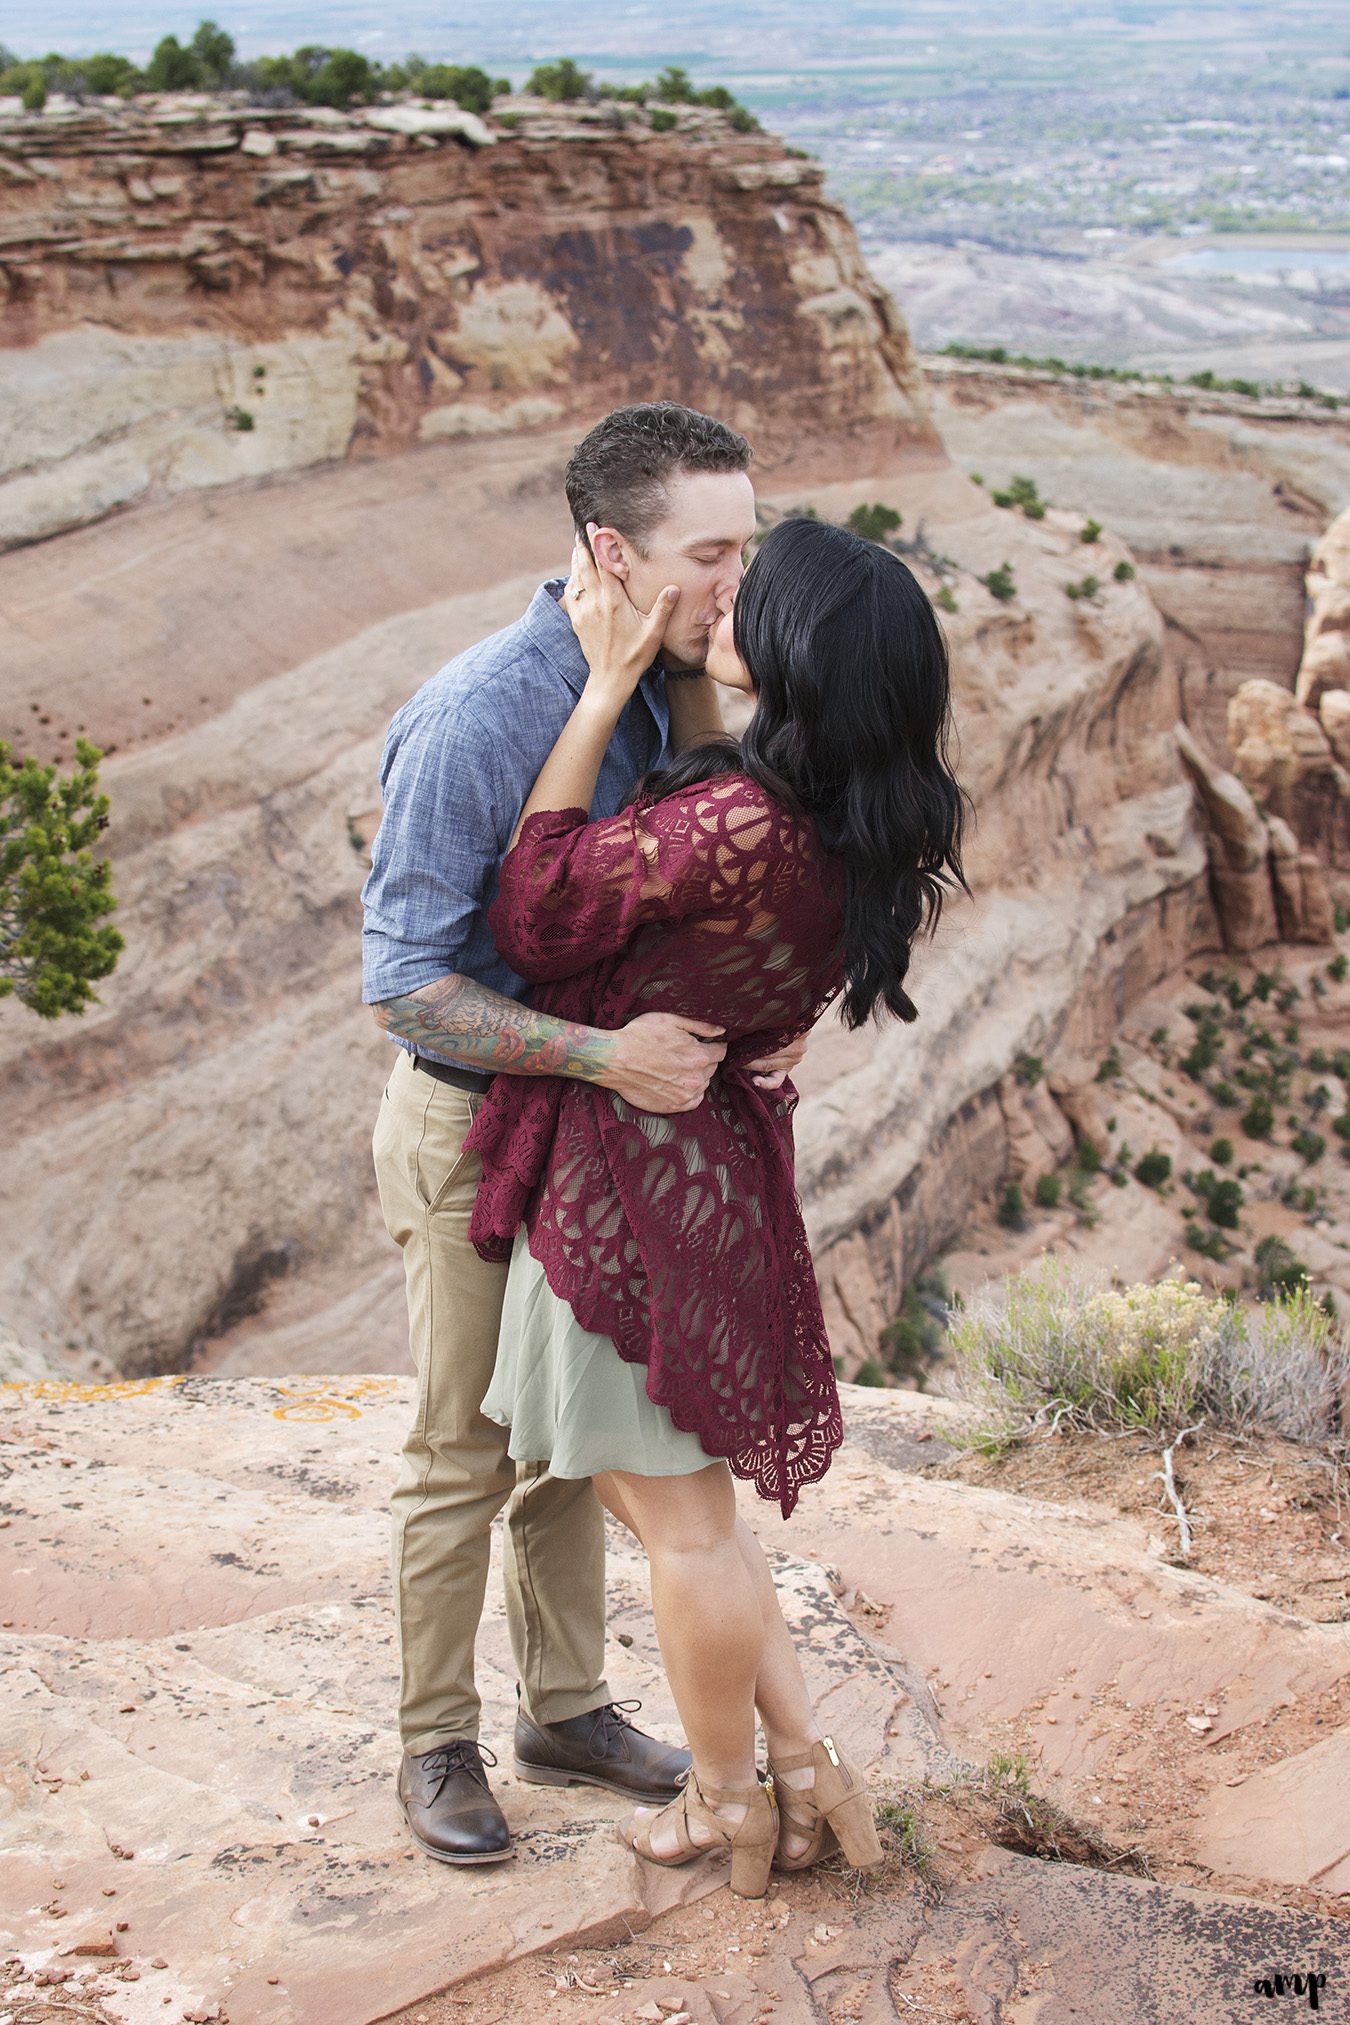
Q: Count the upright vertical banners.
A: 0